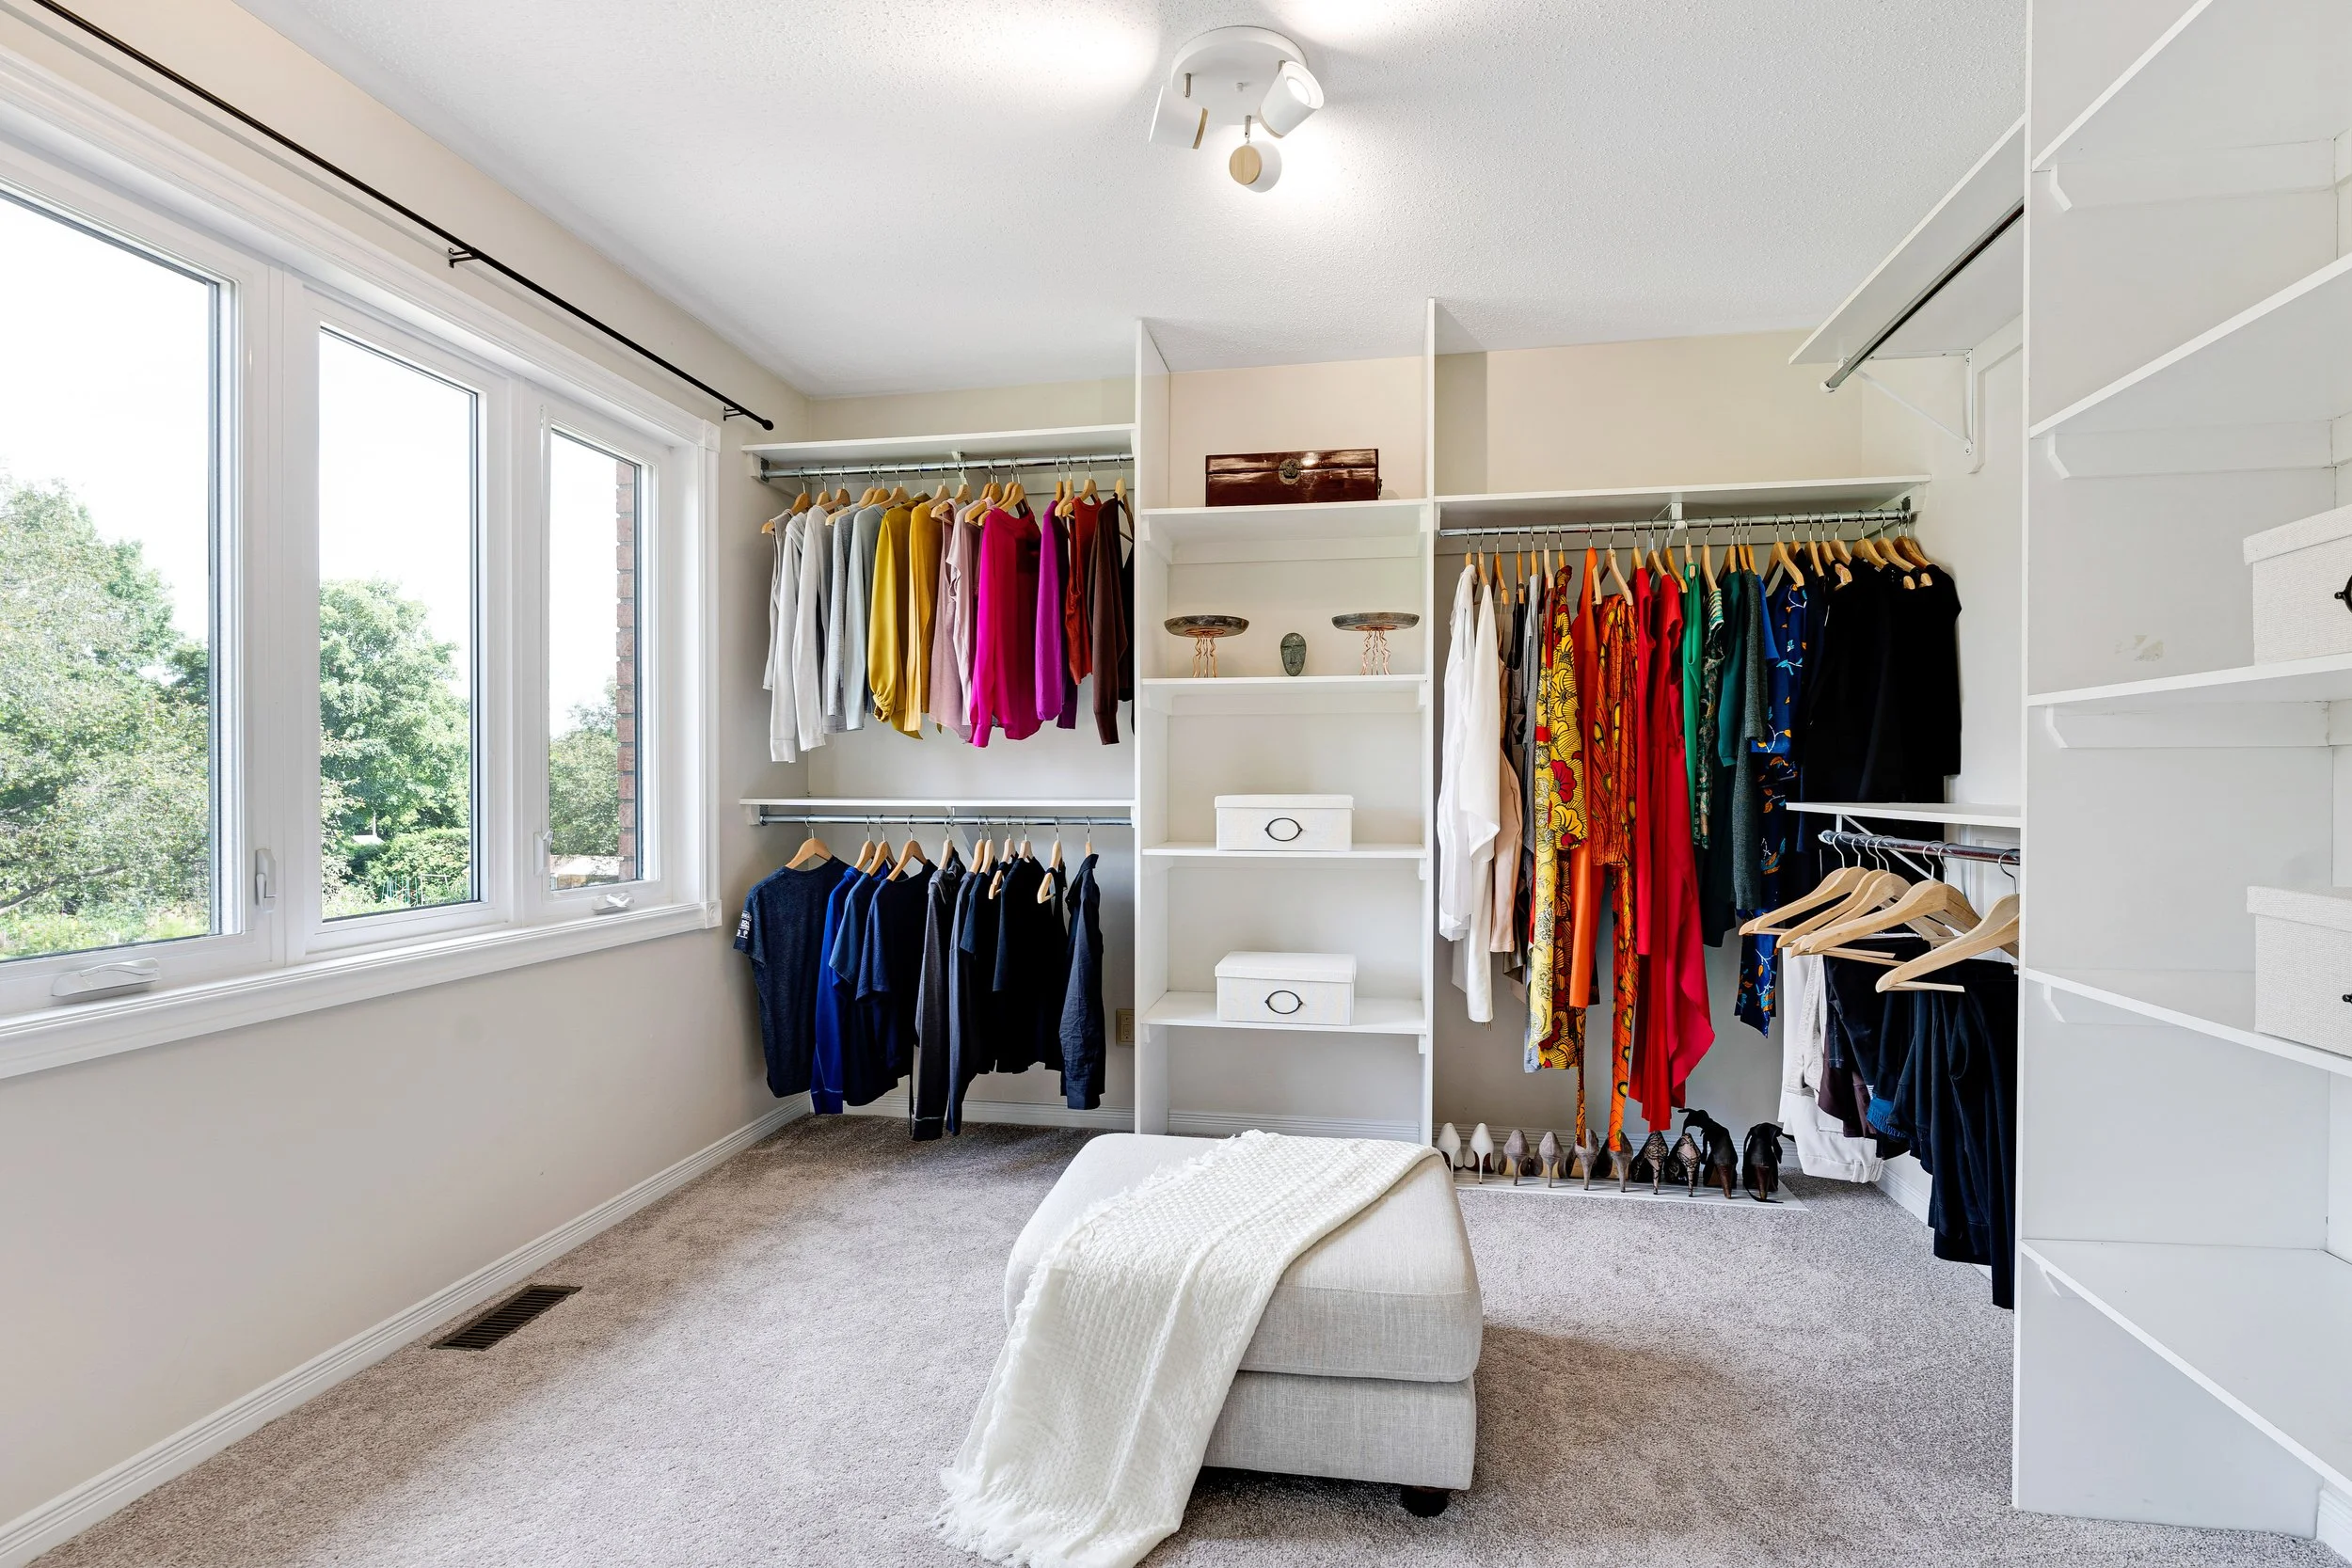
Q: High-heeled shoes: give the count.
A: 10